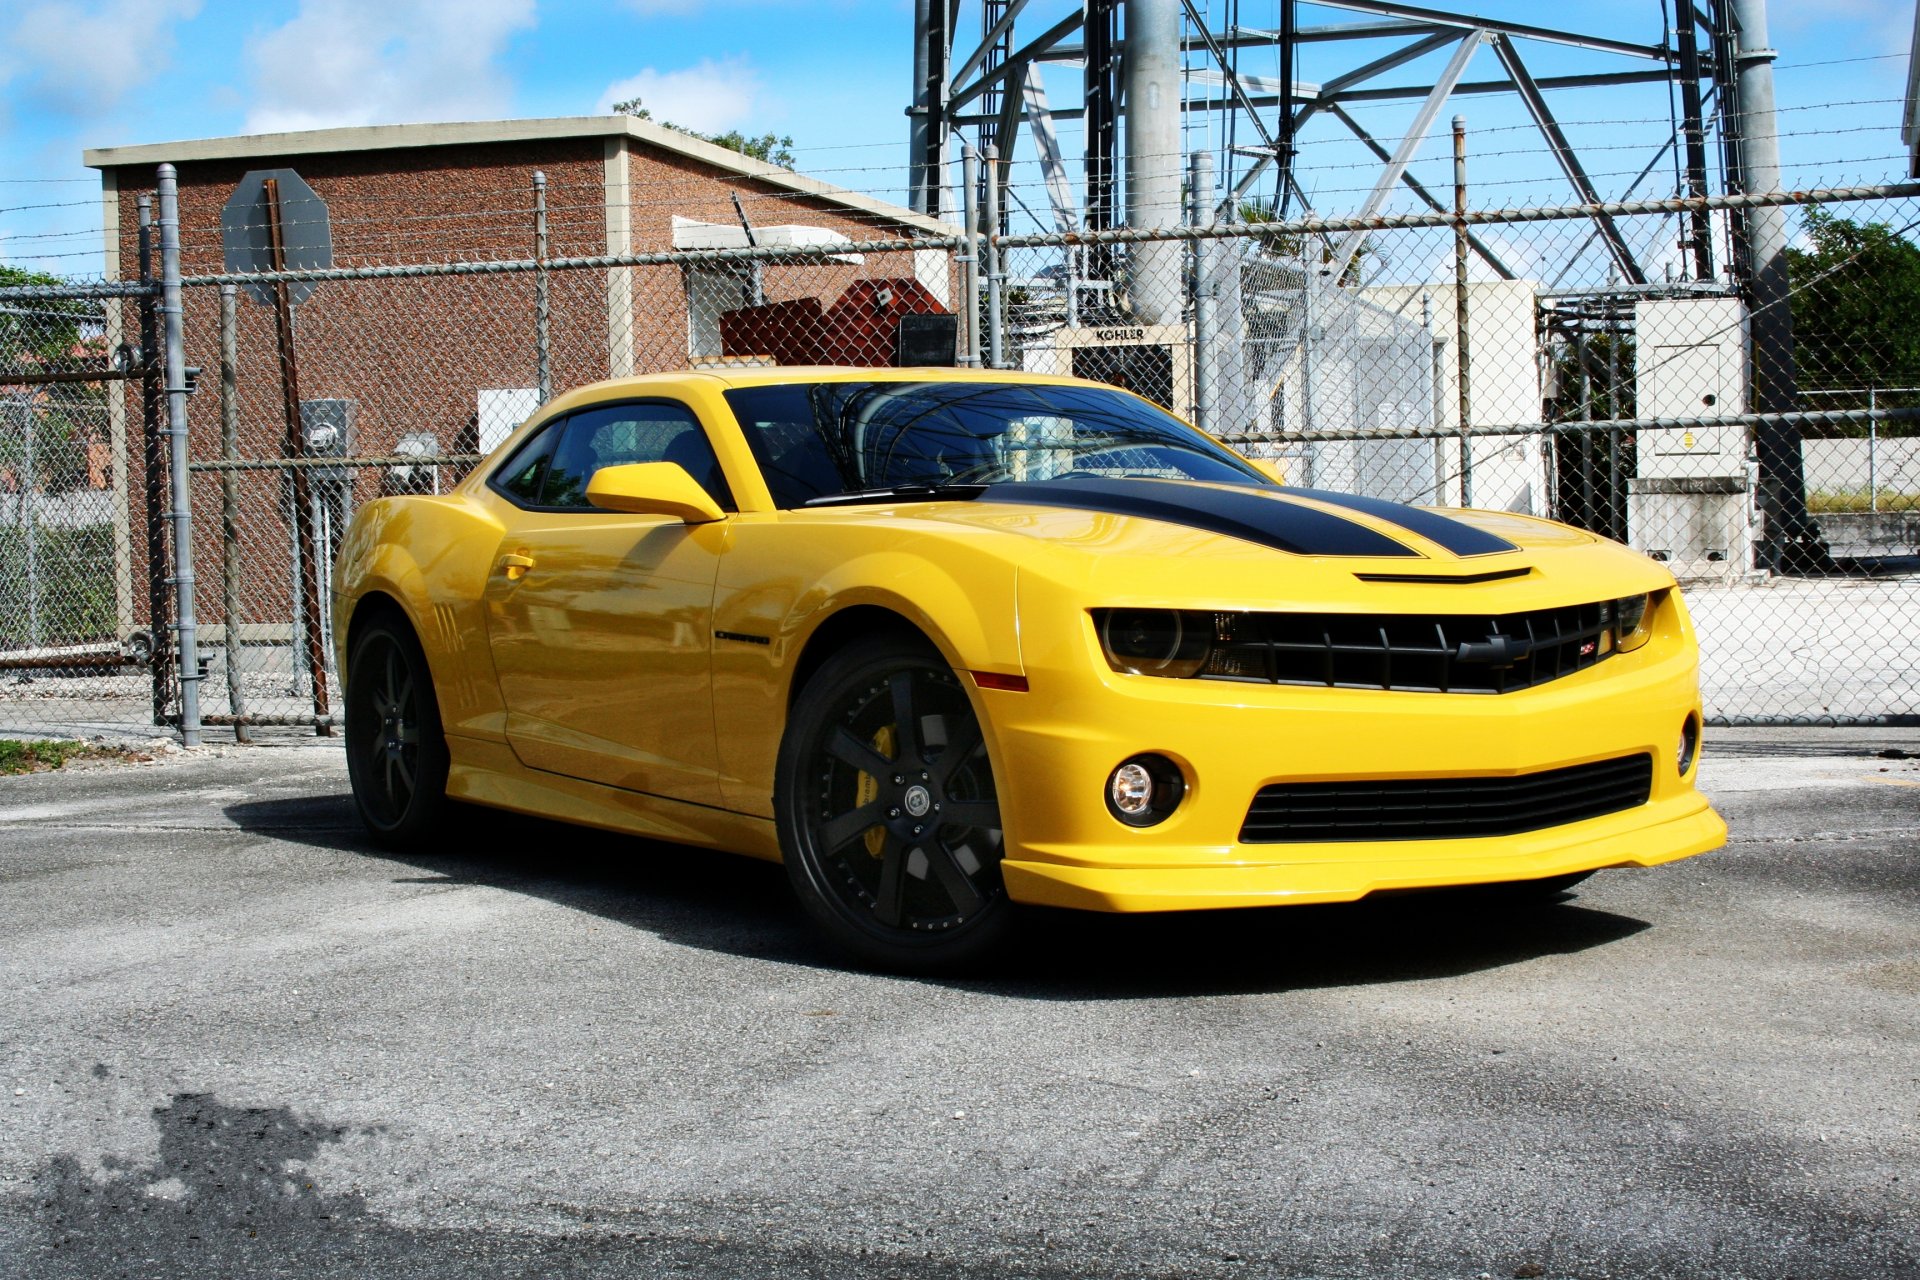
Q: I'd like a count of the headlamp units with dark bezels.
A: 2